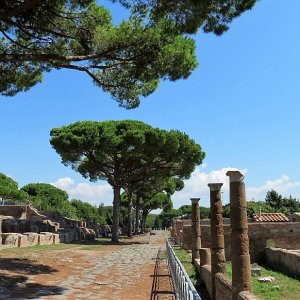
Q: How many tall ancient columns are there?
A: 3